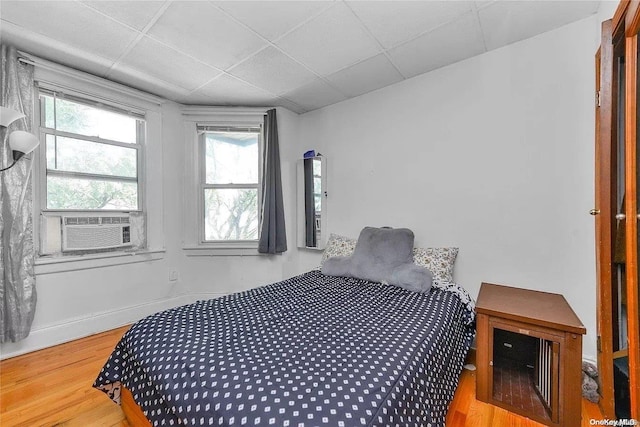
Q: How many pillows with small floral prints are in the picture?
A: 2